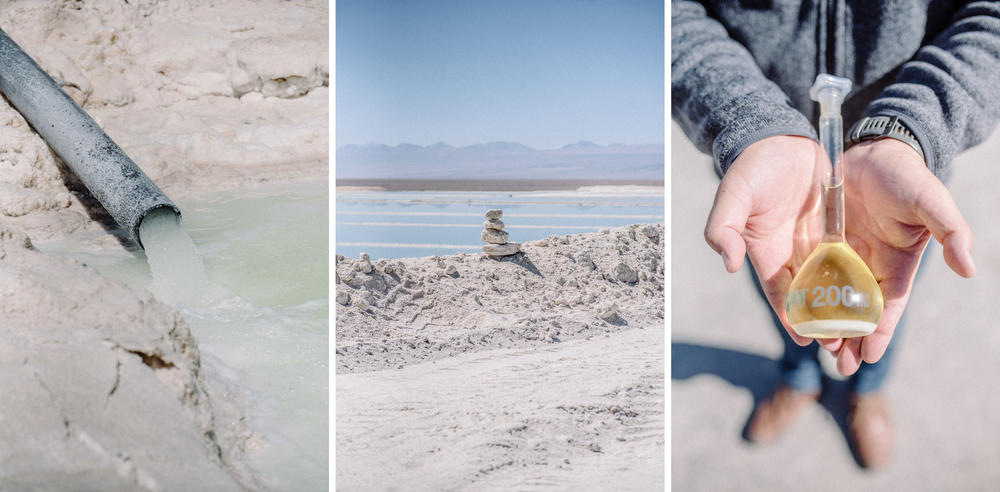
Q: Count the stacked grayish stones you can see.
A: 4